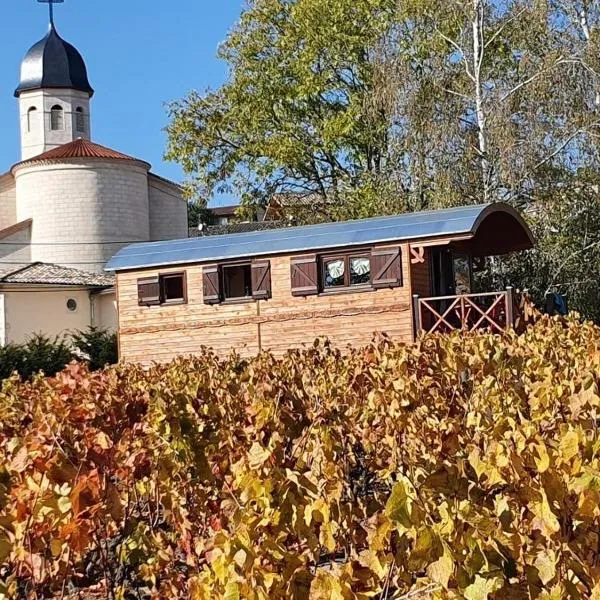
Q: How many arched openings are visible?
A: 3